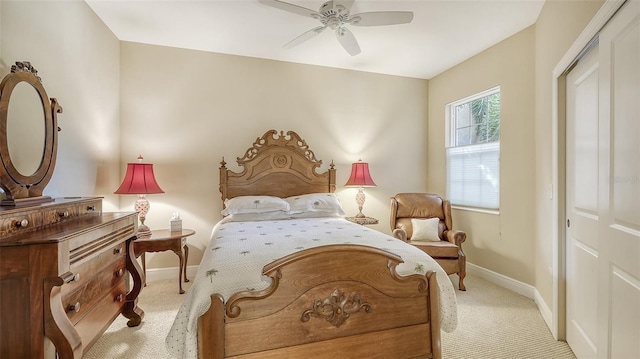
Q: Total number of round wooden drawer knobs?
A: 8